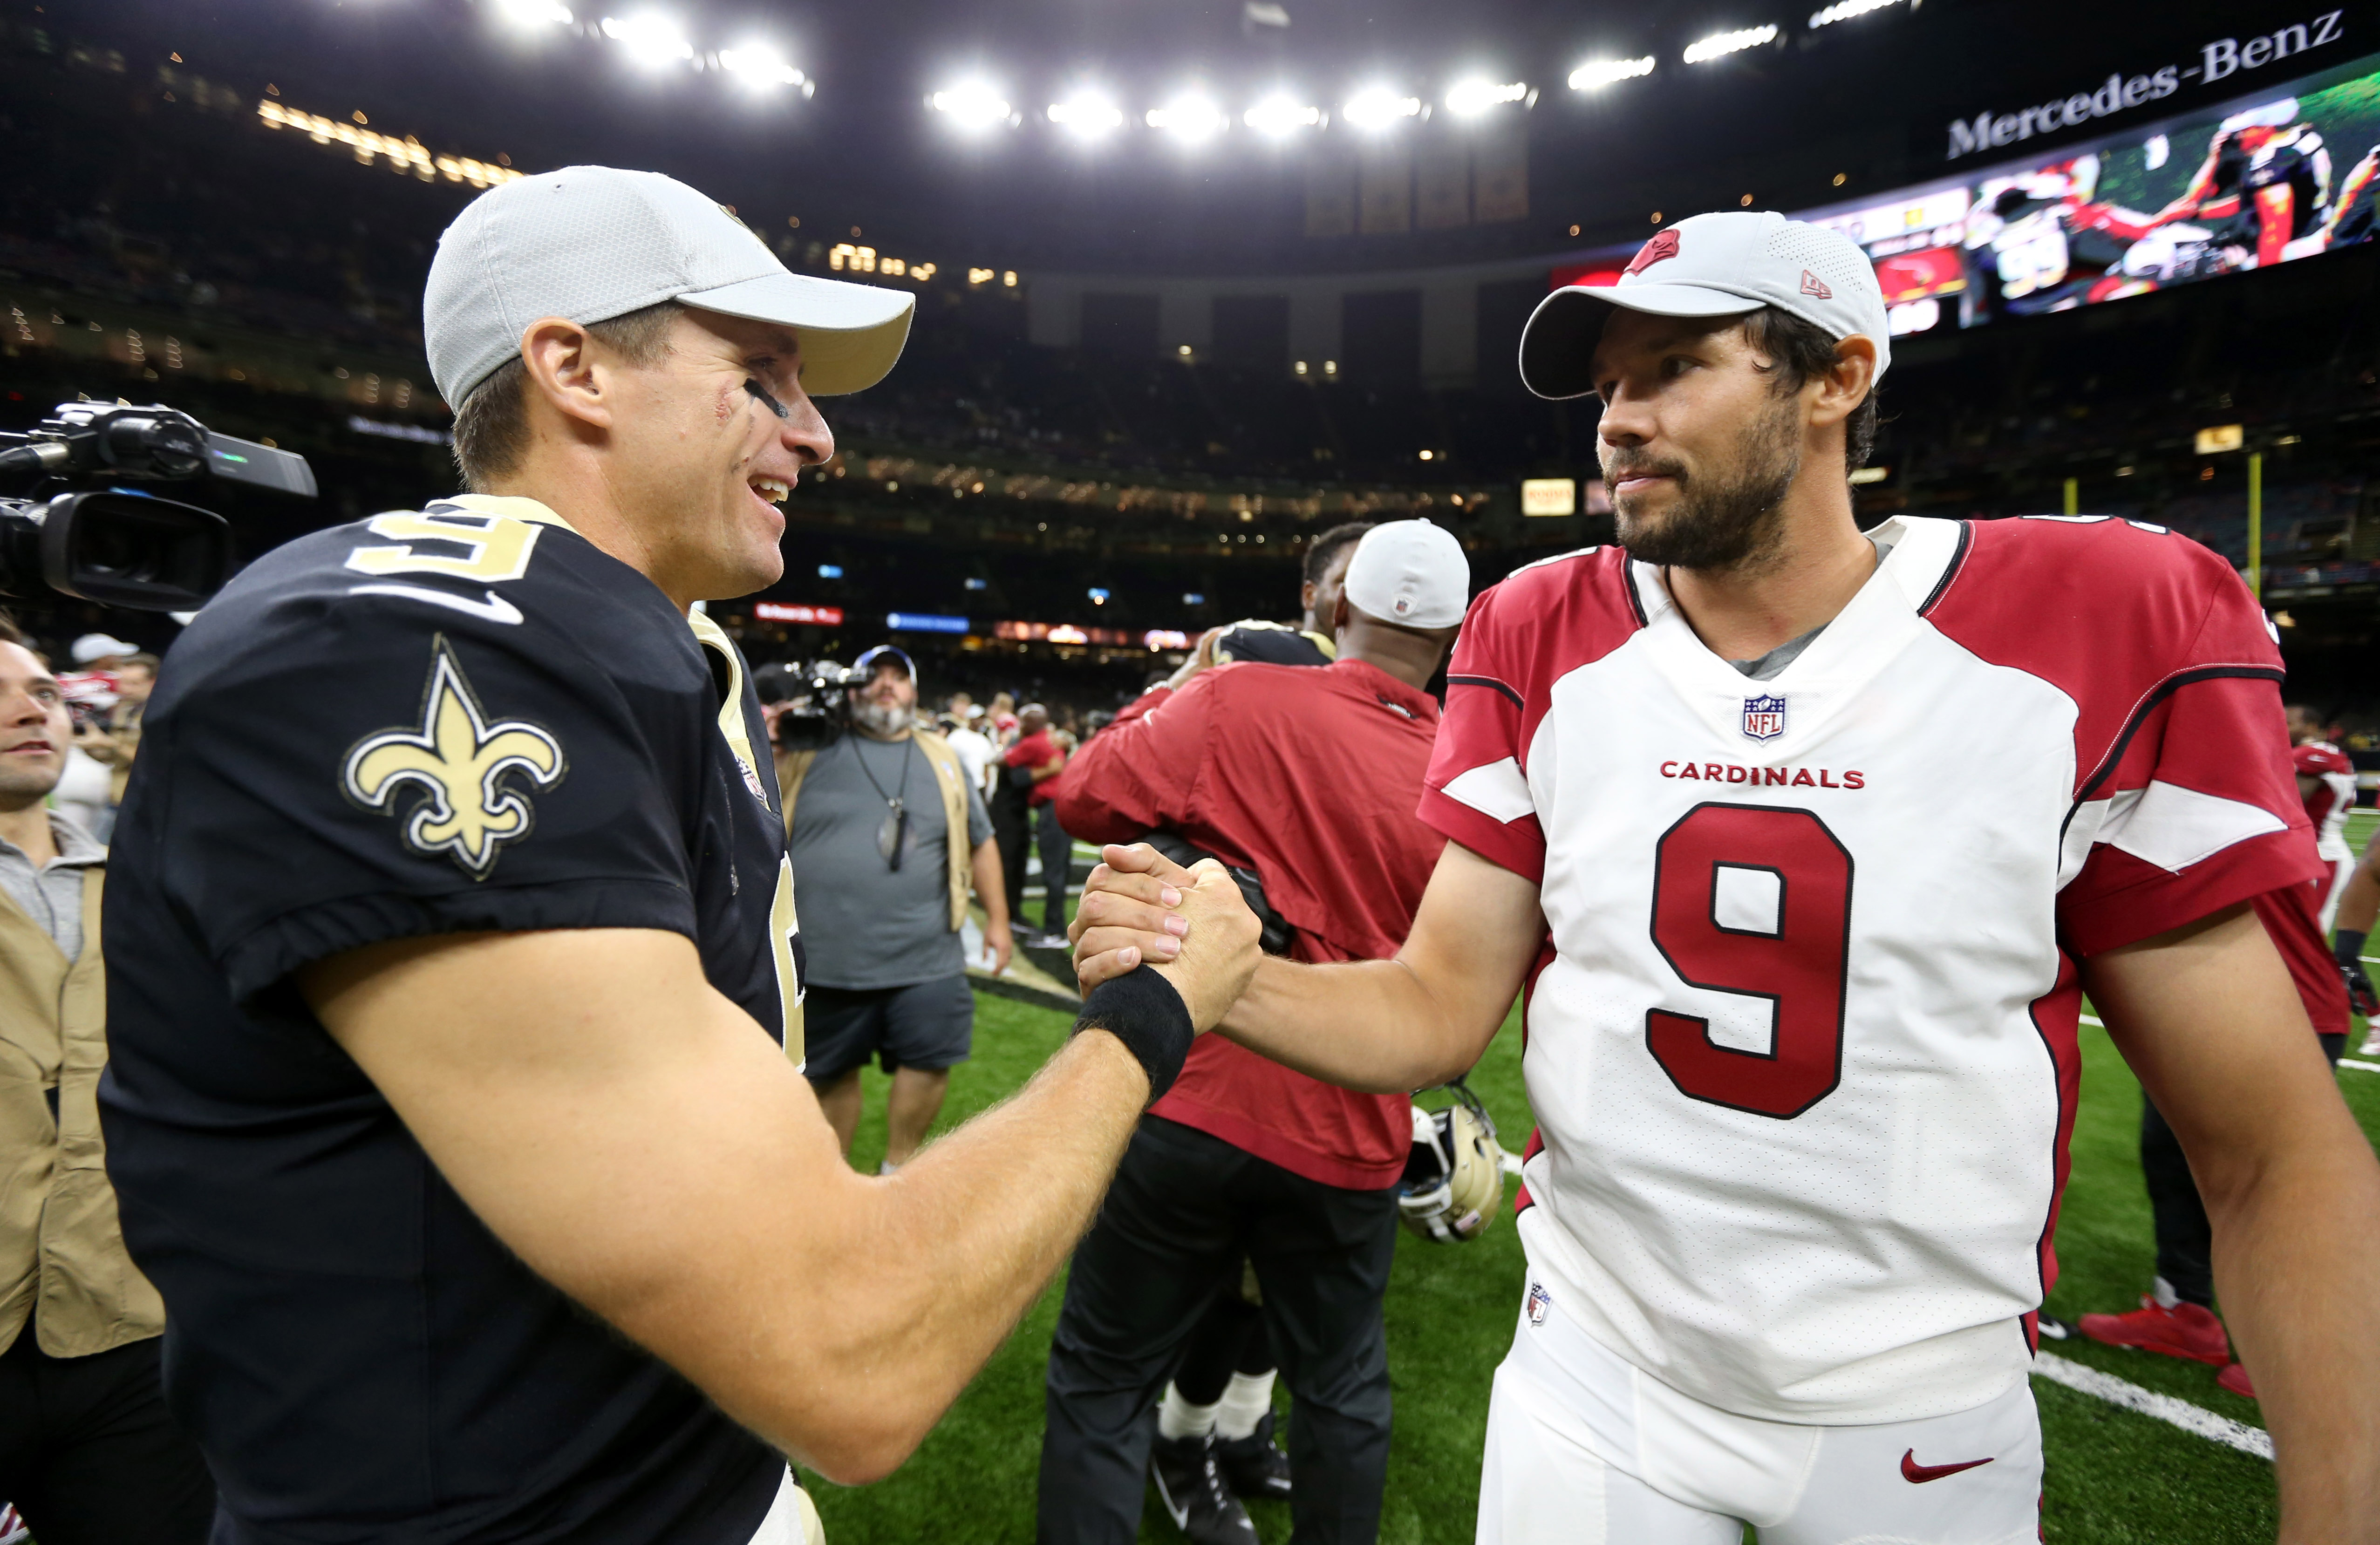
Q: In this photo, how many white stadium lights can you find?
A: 12